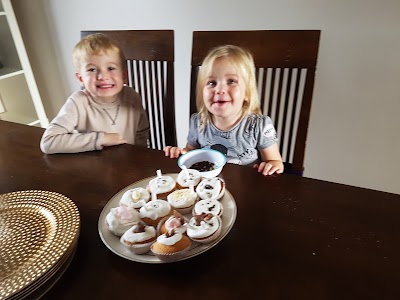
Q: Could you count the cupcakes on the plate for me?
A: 12